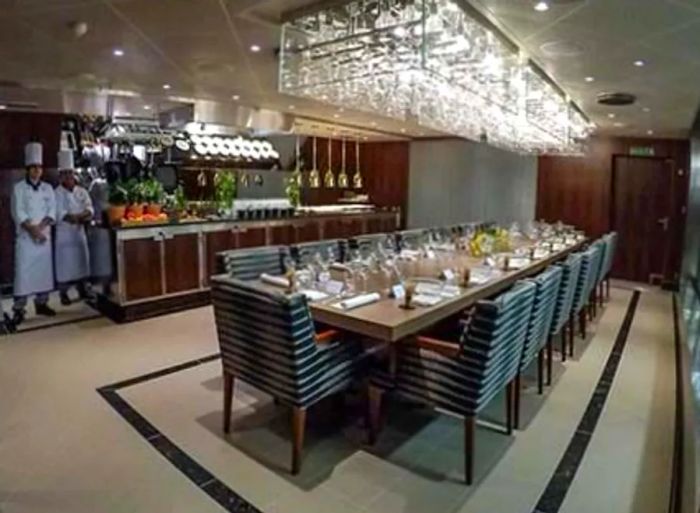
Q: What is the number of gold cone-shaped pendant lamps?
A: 5